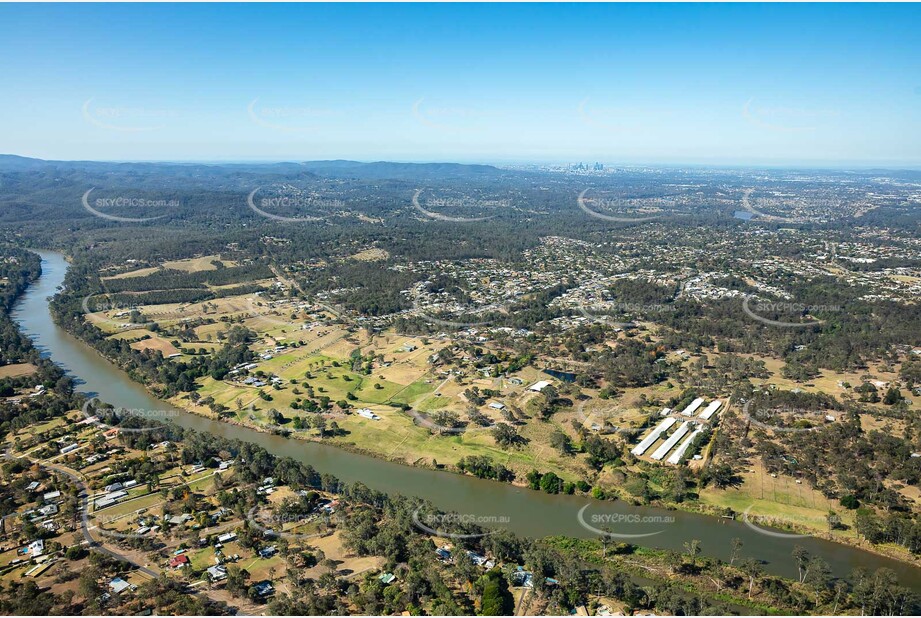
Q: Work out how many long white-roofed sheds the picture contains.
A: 5